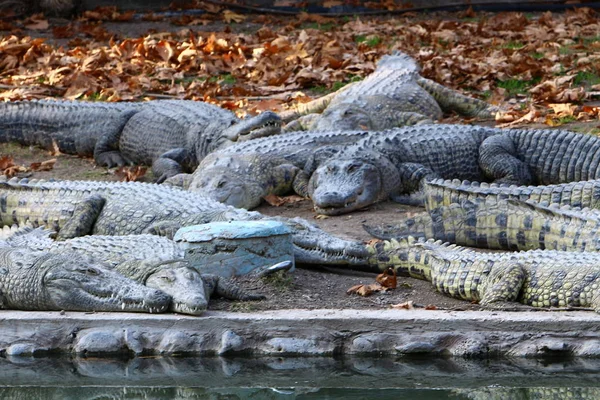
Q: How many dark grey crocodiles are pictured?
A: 2